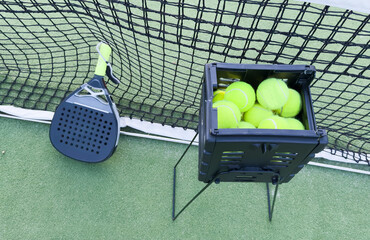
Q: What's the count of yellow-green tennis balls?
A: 9